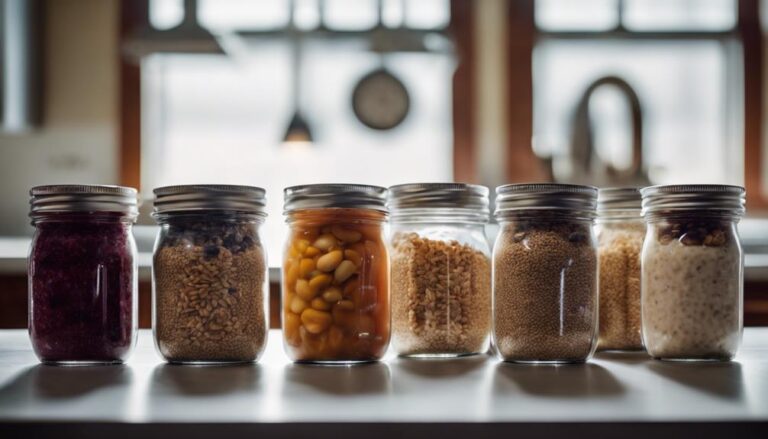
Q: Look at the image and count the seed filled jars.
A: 4